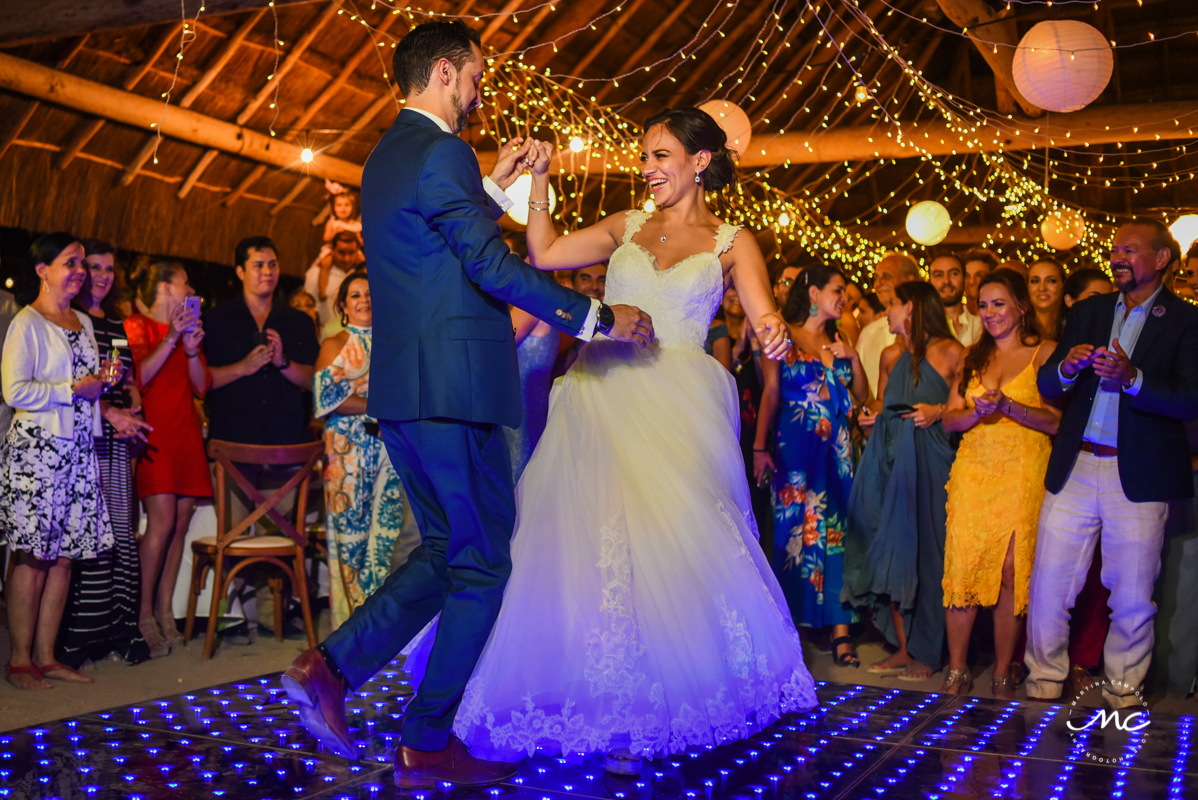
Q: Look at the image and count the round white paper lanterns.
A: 6